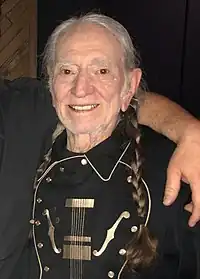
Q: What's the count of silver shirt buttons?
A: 12